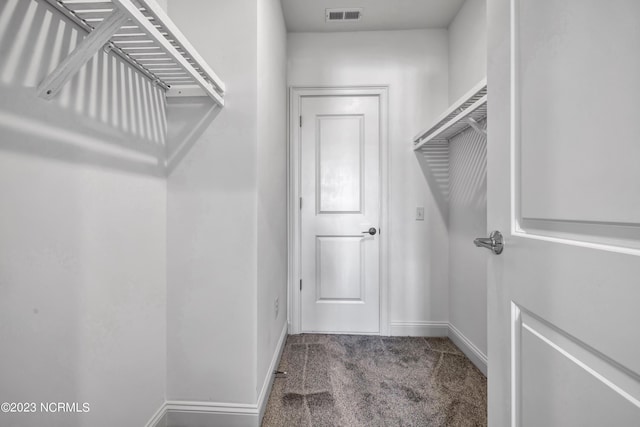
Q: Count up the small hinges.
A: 3